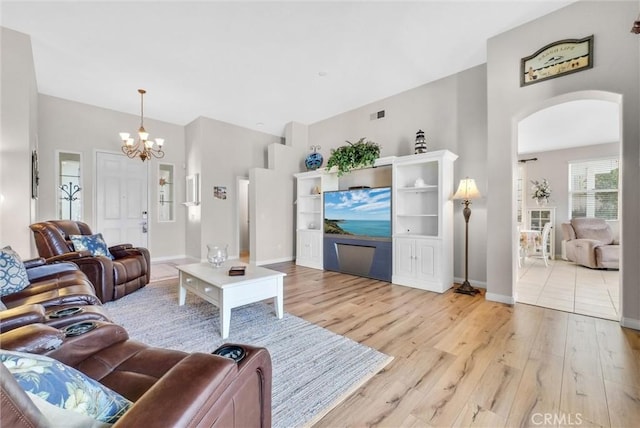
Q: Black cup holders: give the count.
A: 3